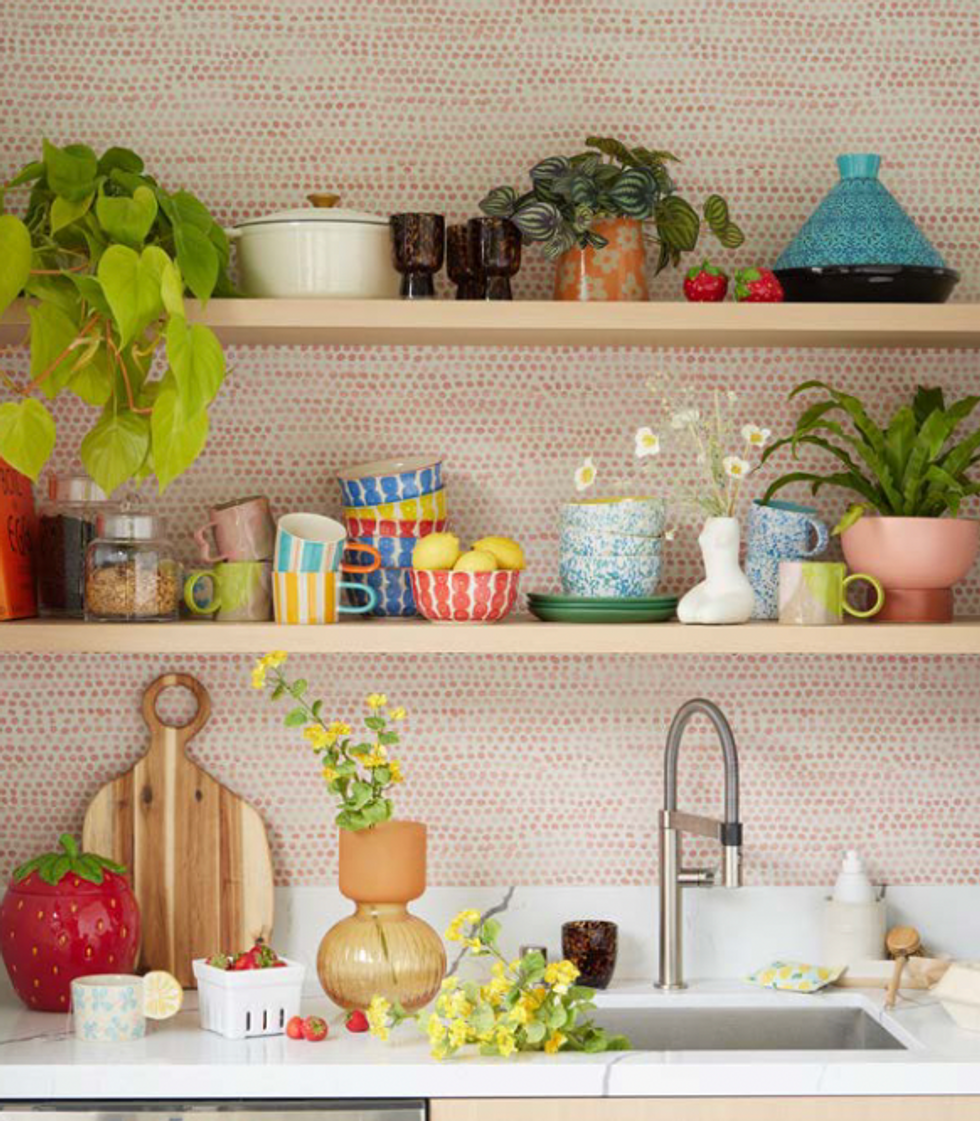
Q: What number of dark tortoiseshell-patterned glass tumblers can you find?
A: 4